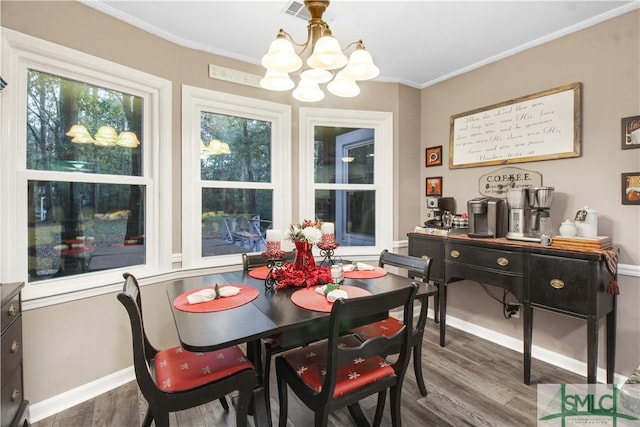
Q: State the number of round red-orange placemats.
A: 4